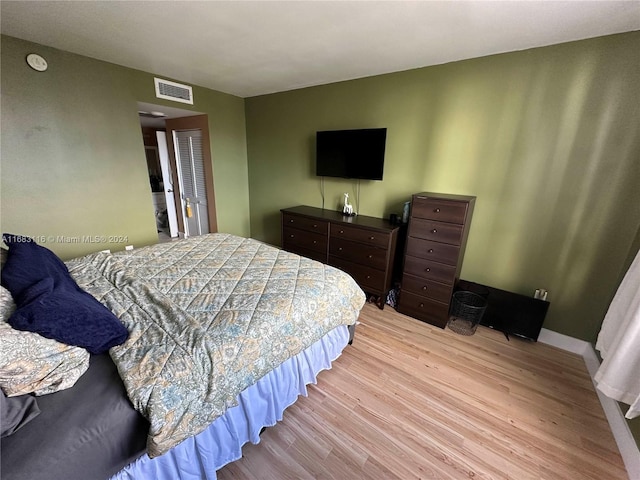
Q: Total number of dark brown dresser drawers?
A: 12